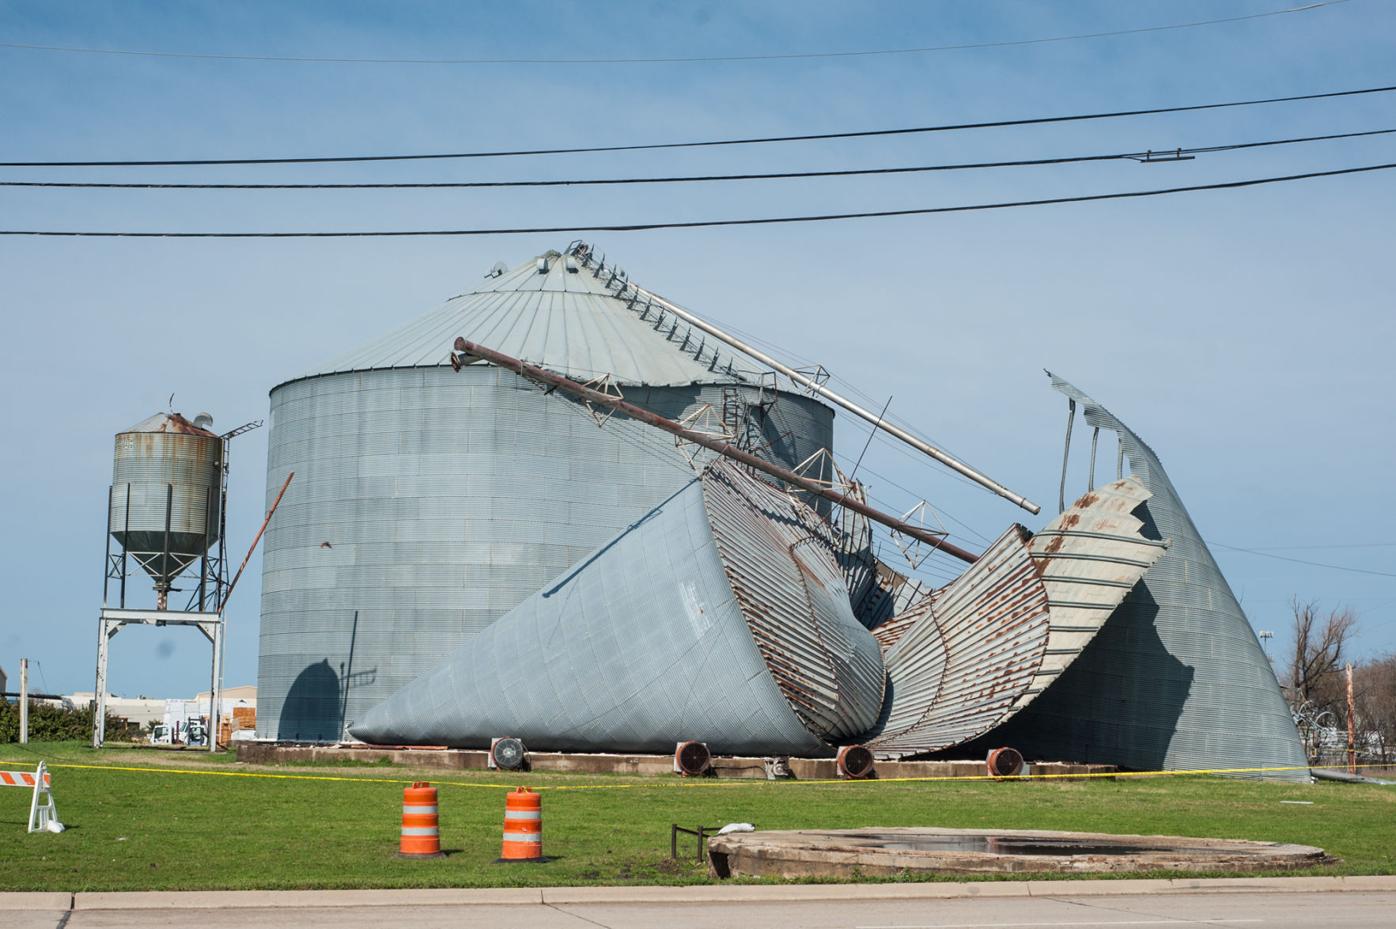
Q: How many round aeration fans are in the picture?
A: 4